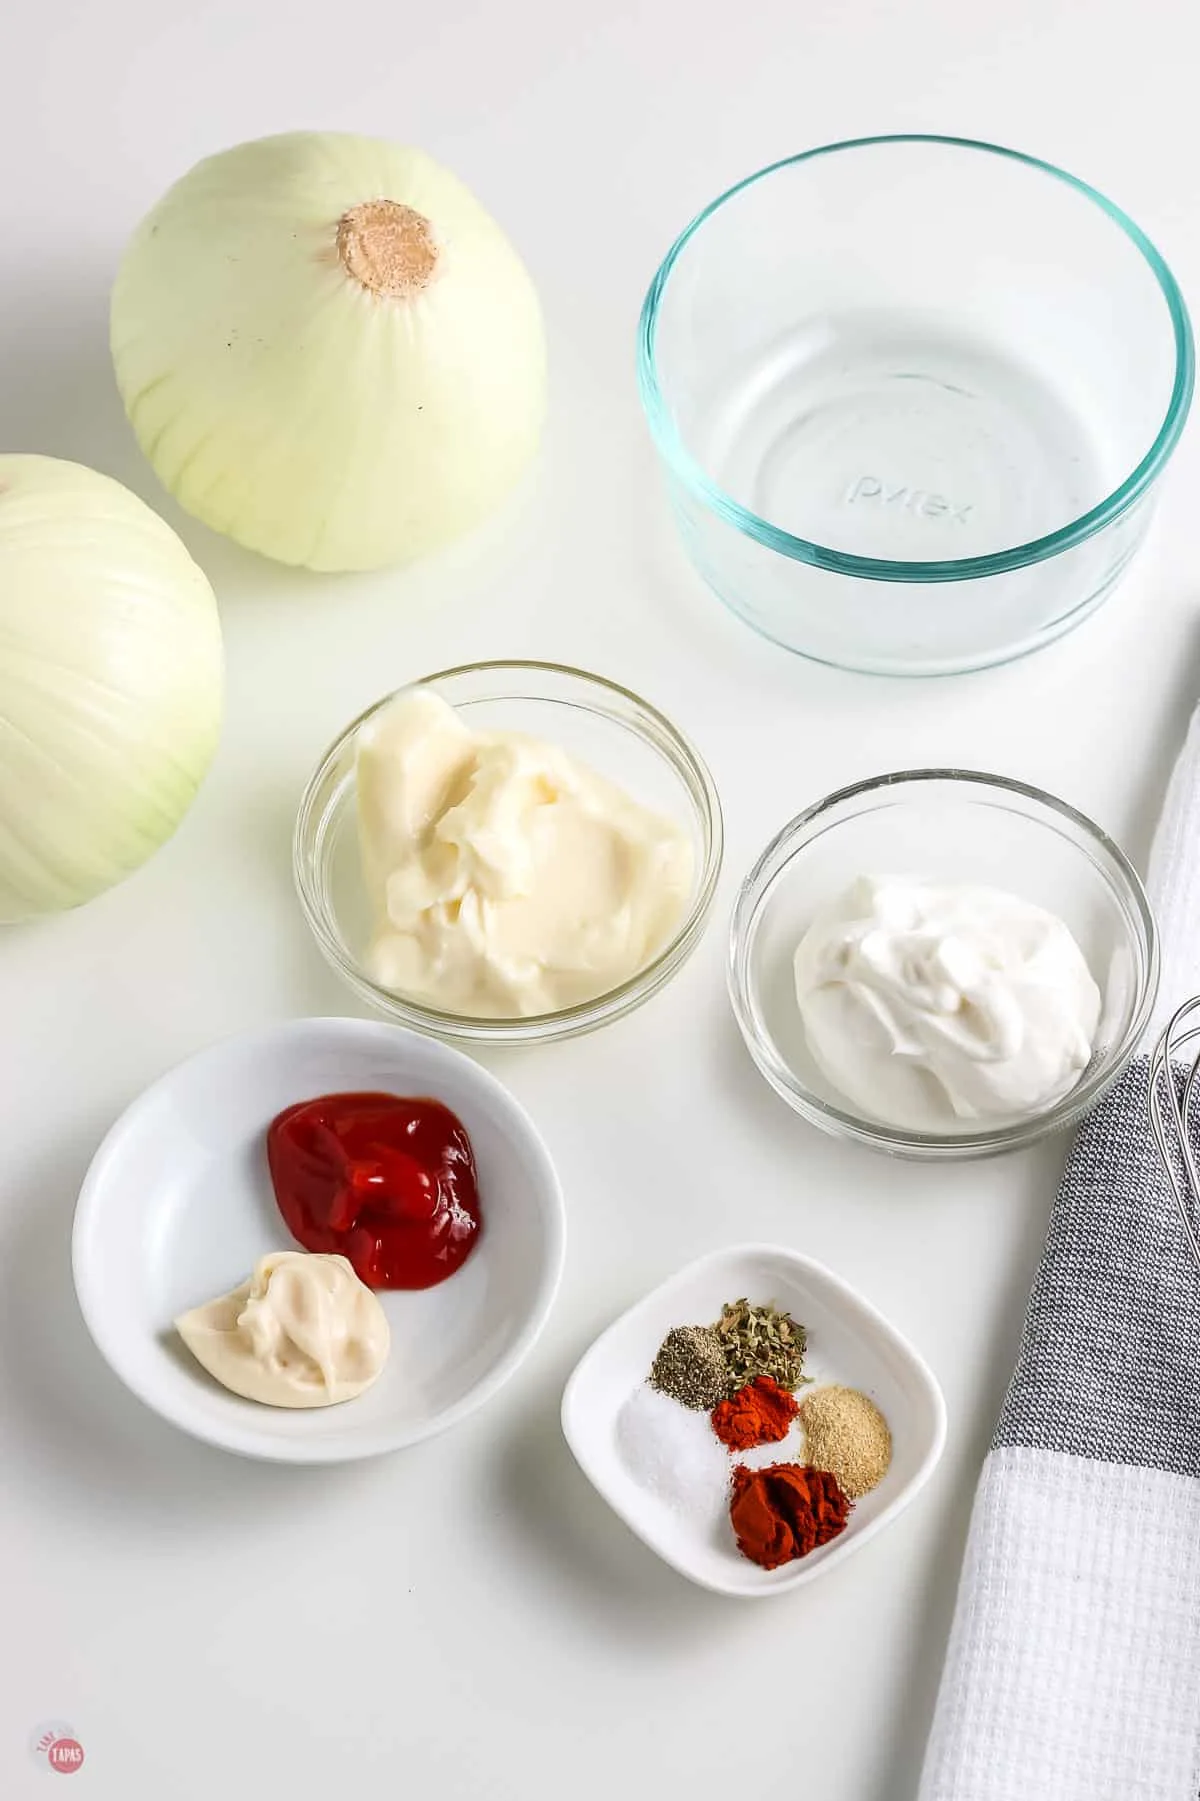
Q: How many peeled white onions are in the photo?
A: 2